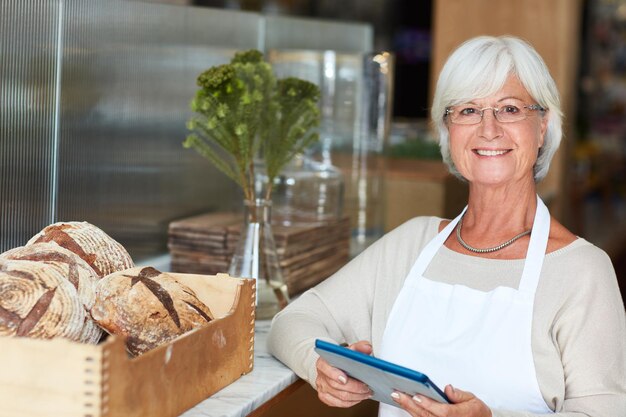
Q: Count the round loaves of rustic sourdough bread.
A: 4